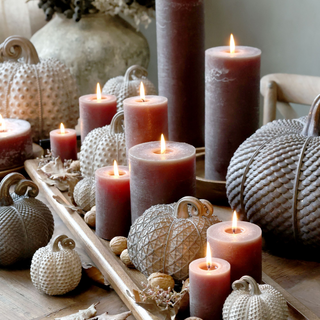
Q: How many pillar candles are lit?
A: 9